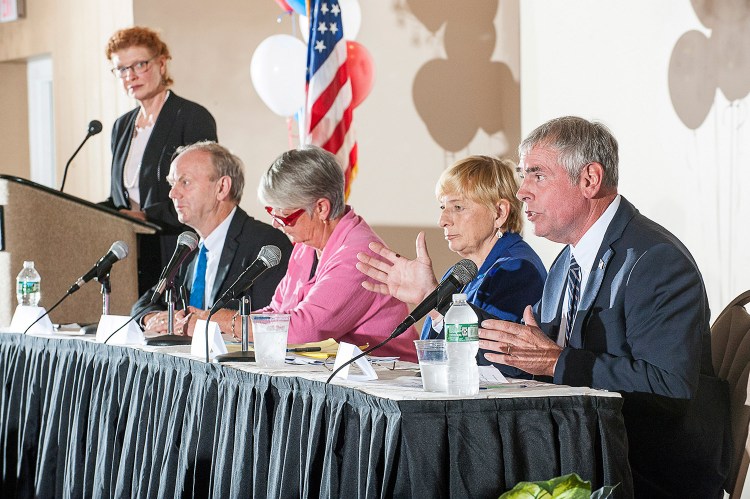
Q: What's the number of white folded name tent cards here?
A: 4